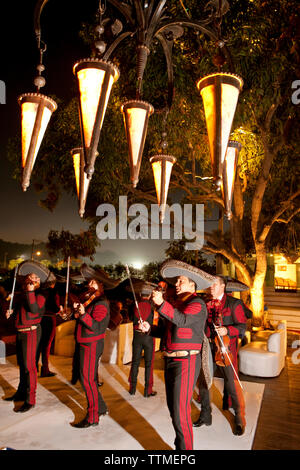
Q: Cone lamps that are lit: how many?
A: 7